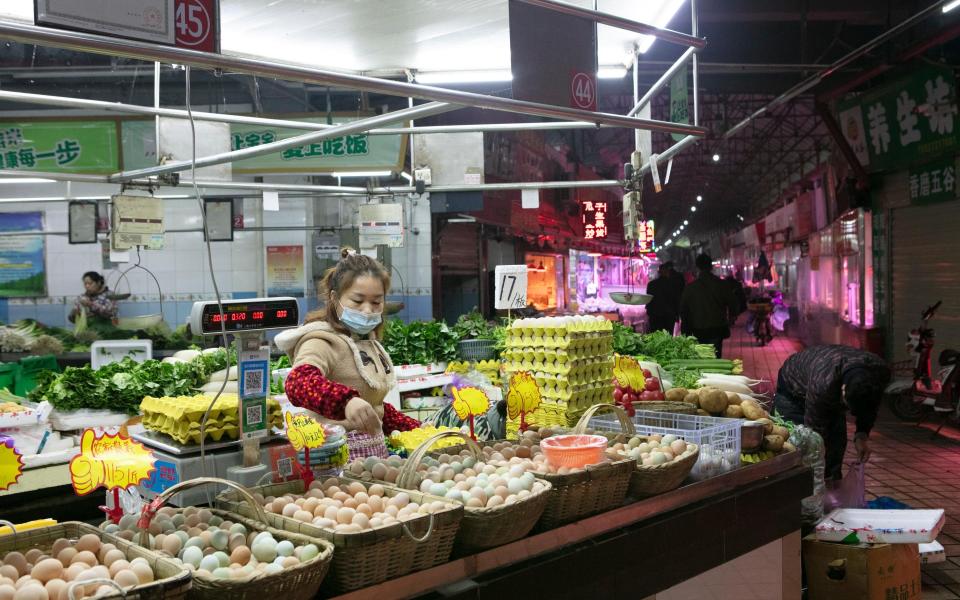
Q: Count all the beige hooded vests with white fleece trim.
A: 1